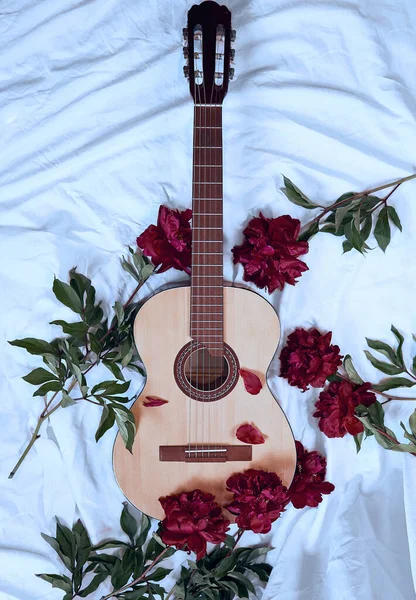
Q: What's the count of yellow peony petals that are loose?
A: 0